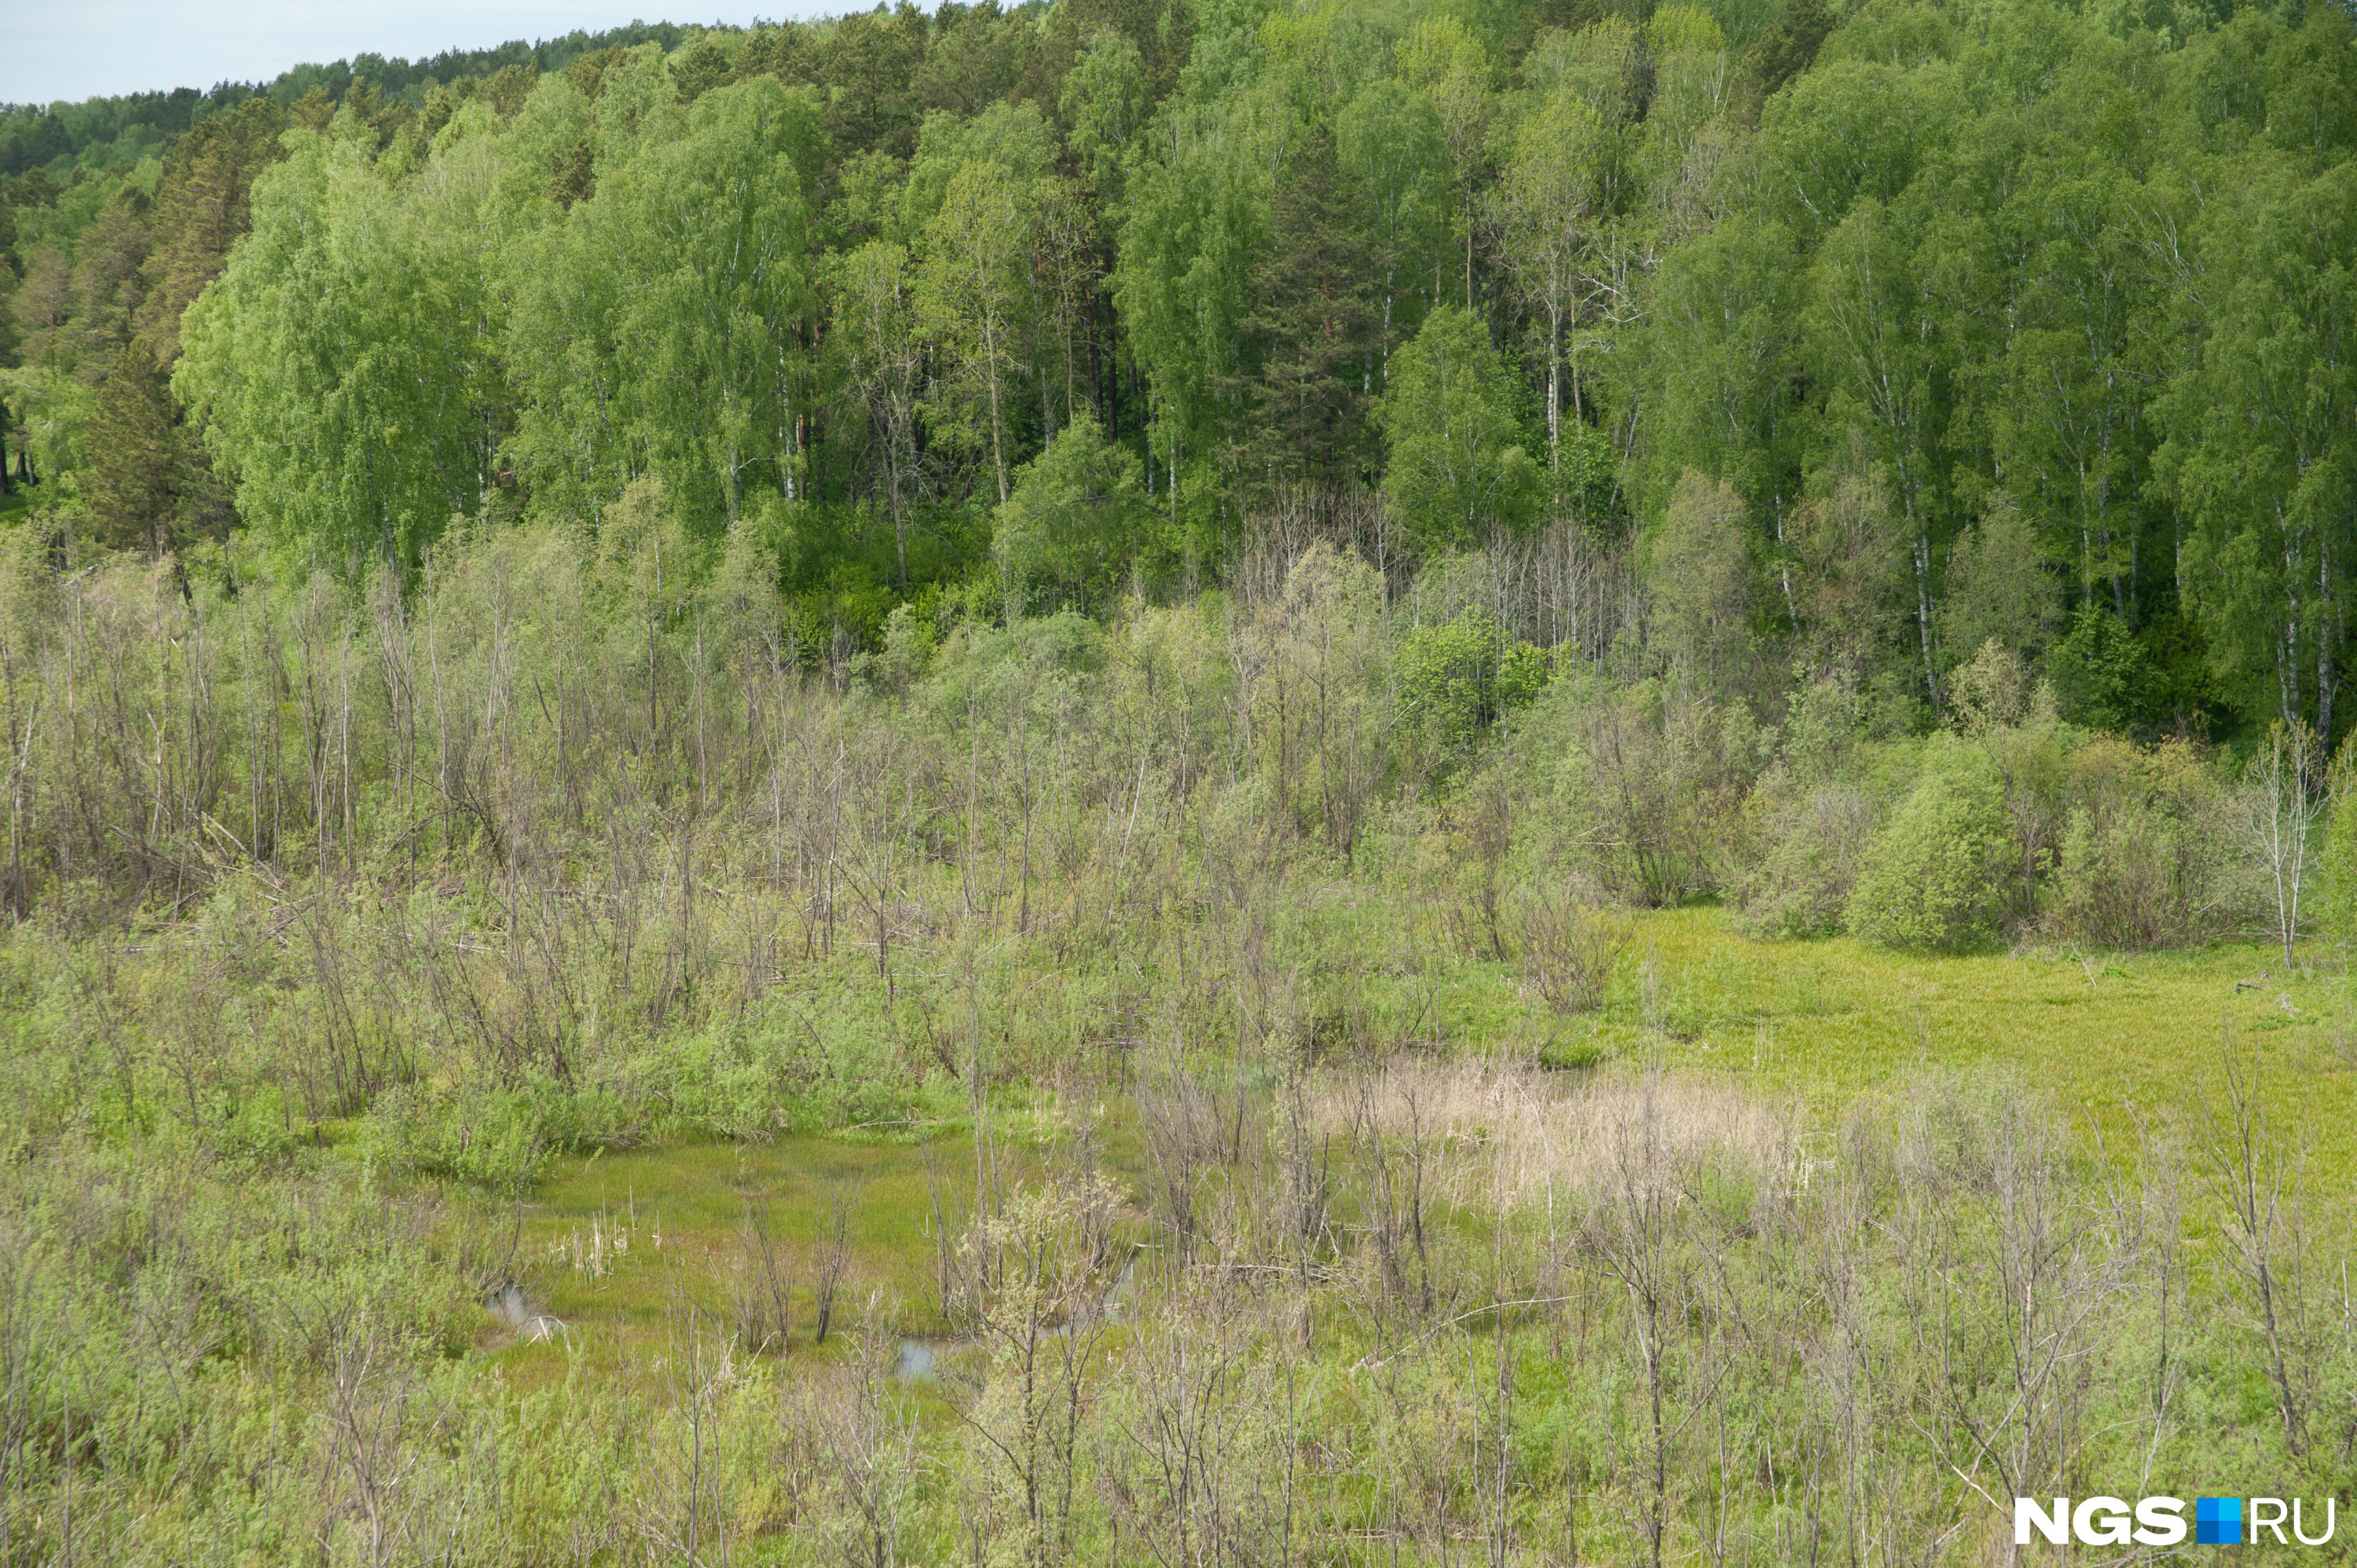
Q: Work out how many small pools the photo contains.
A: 2